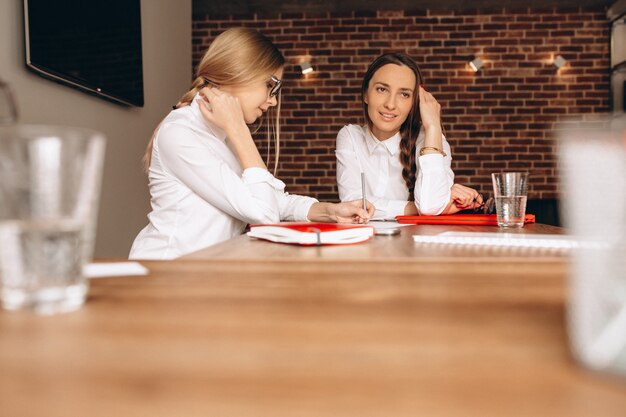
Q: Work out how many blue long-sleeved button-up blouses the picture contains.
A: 0